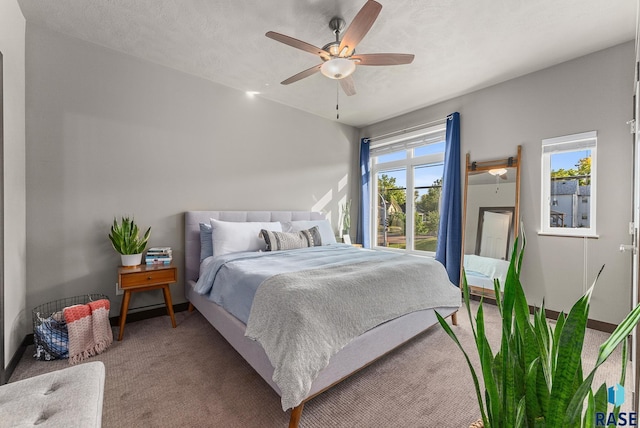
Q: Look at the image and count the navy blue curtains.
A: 2